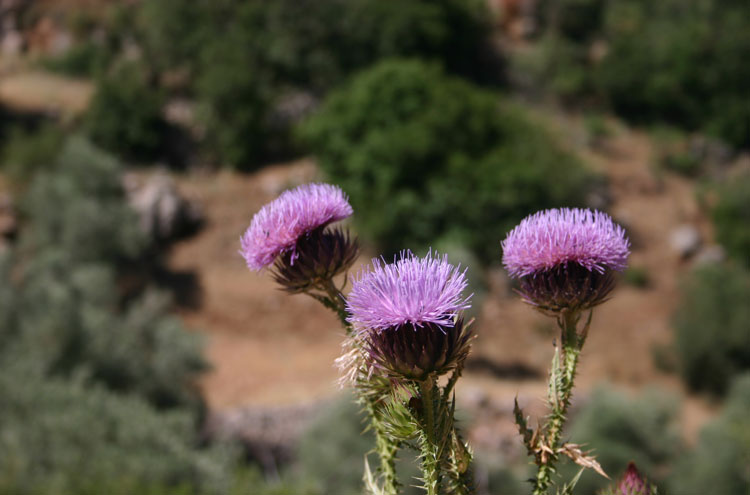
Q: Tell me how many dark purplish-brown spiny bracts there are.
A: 3